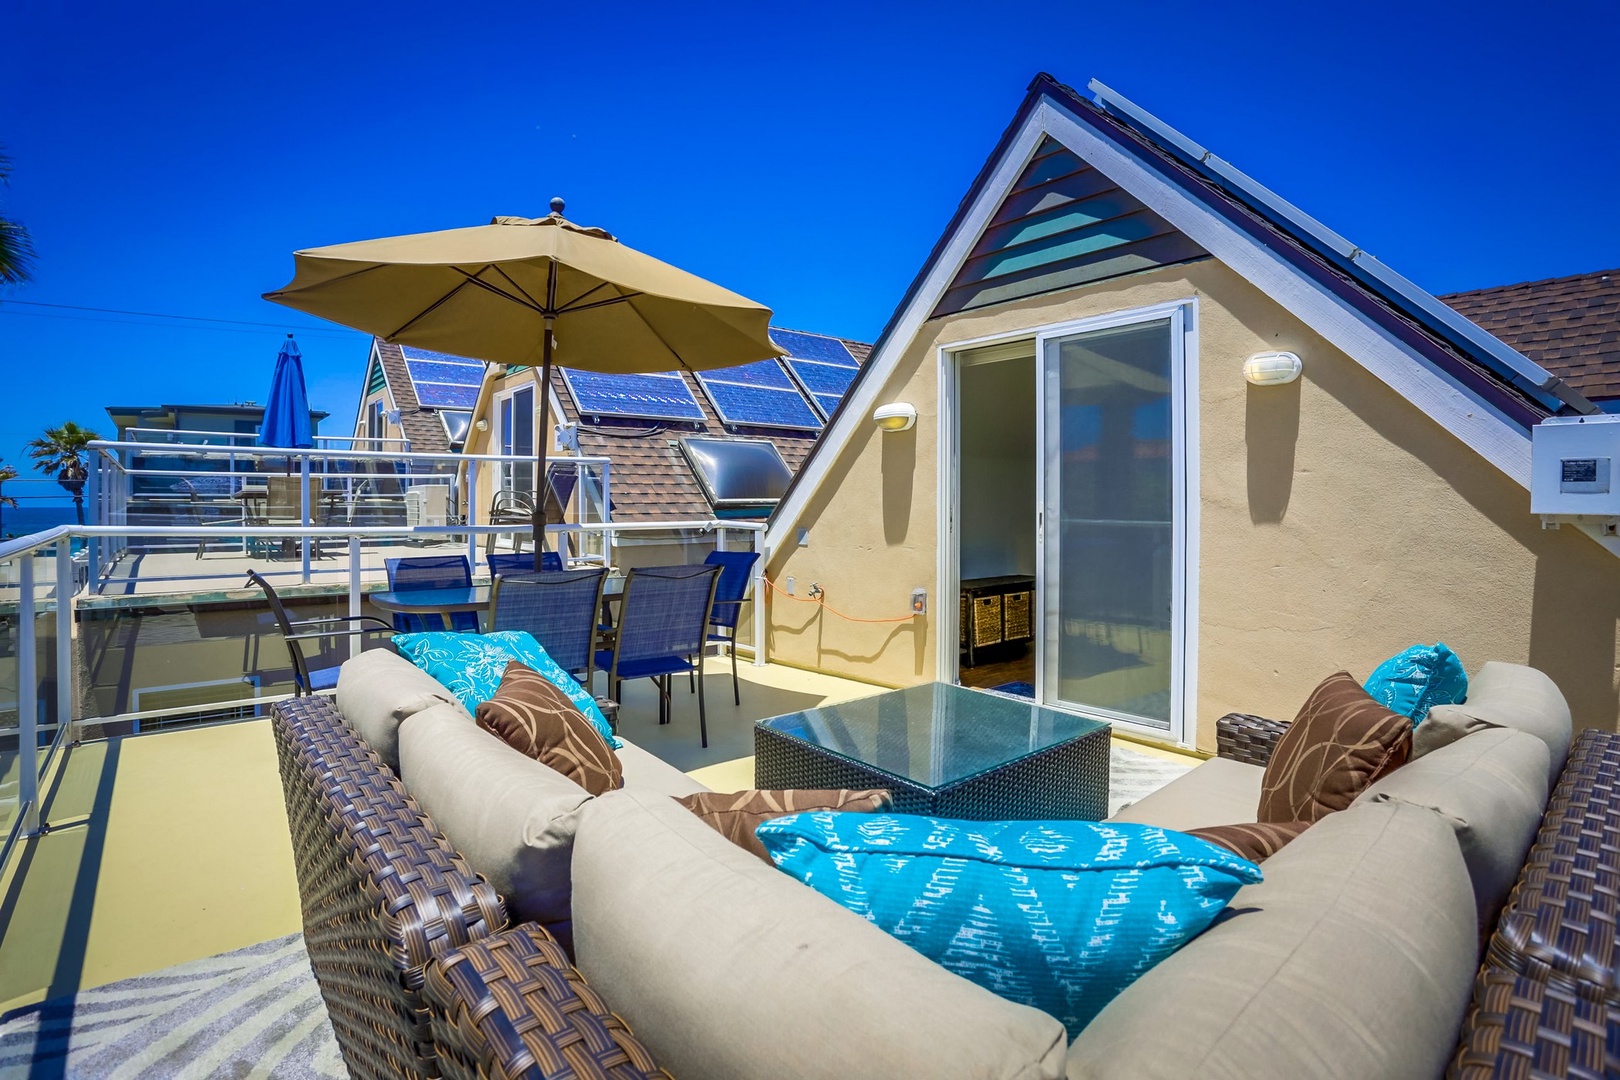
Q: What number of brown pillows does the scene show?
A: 4